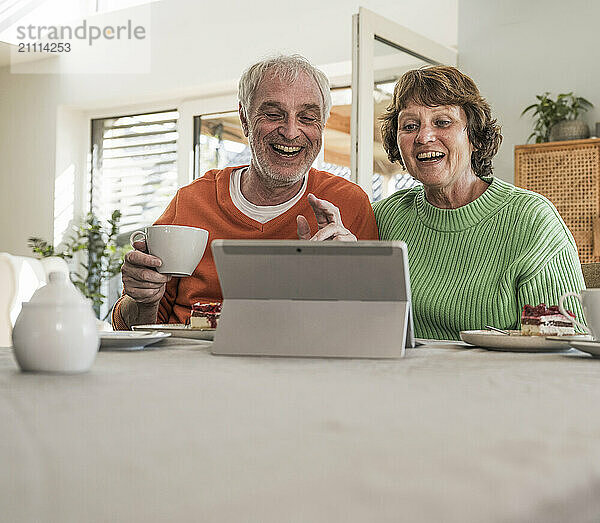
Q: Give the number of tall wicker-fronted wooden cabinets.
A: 1